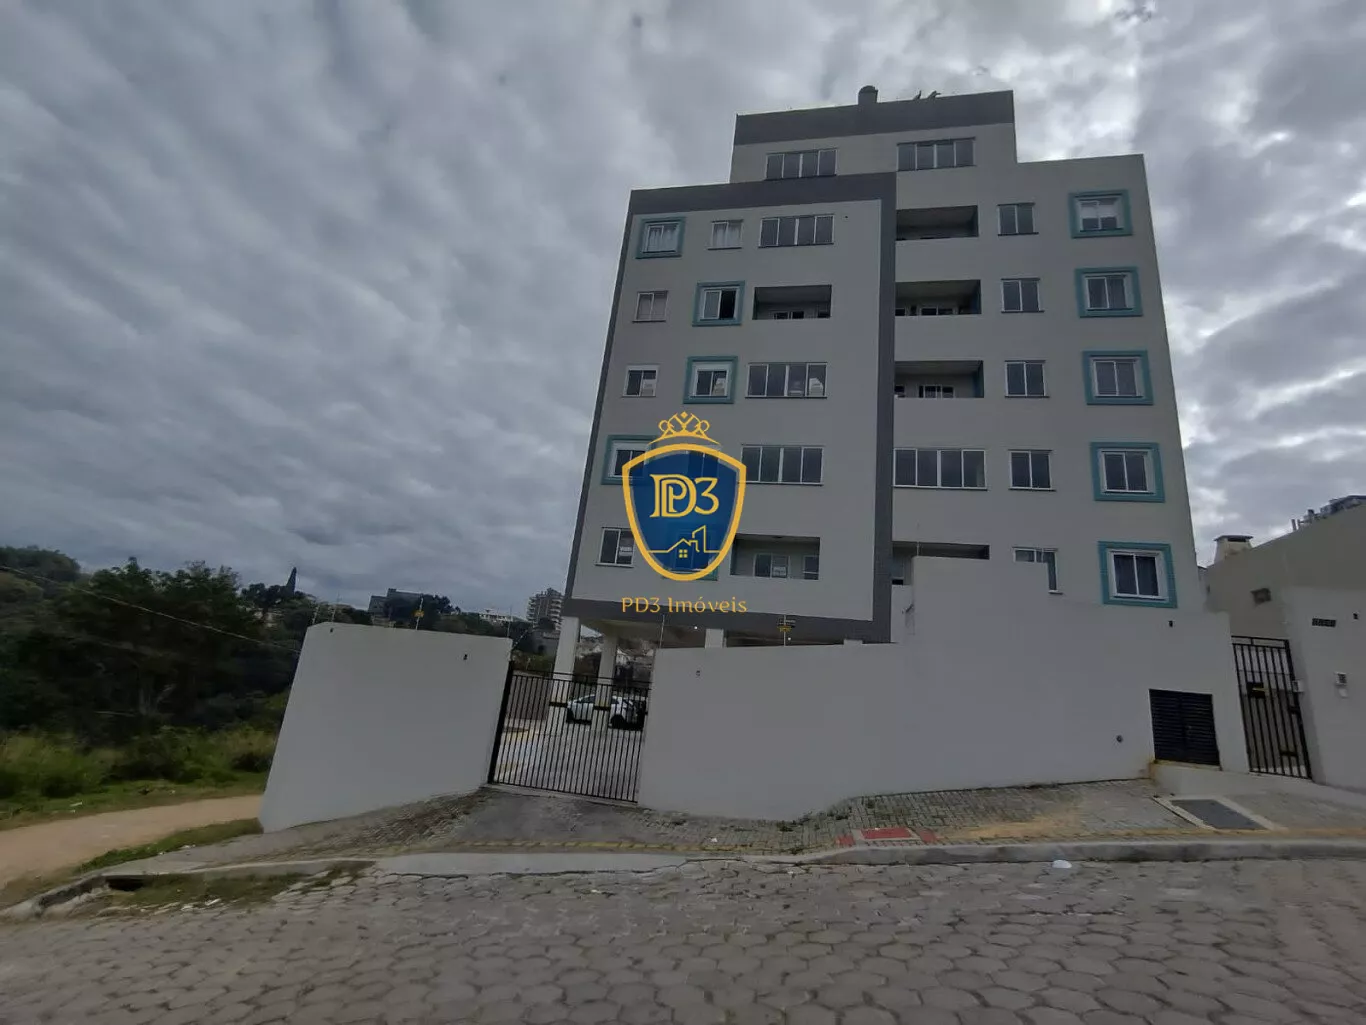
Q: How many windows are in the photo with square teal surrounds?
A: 10